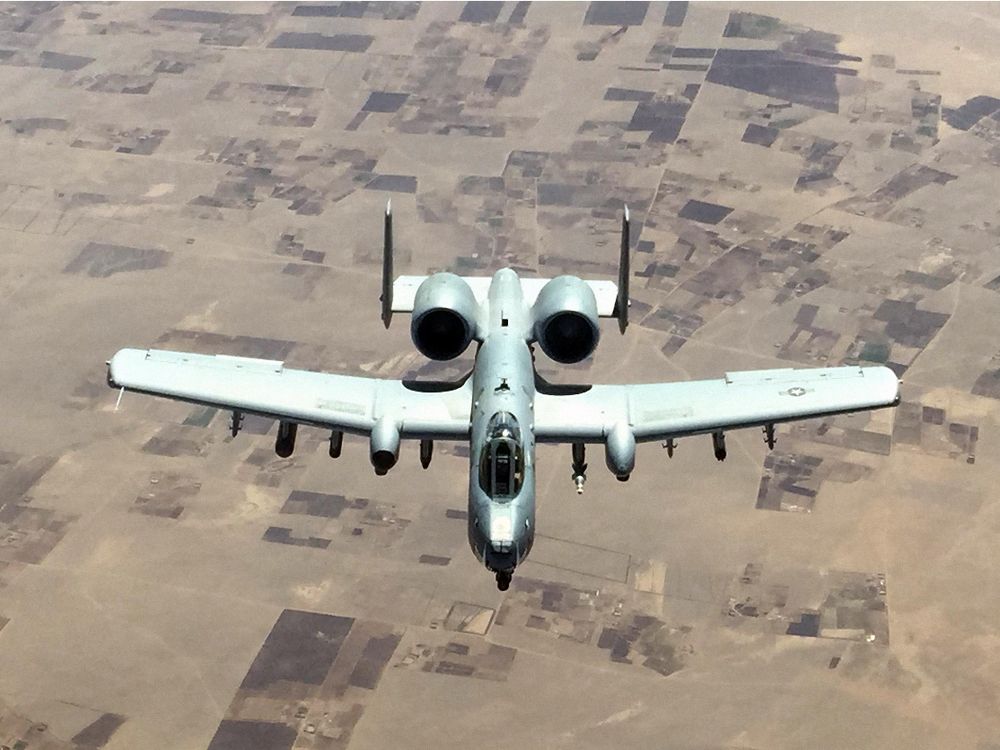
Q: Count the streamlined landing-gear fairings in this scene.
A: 2